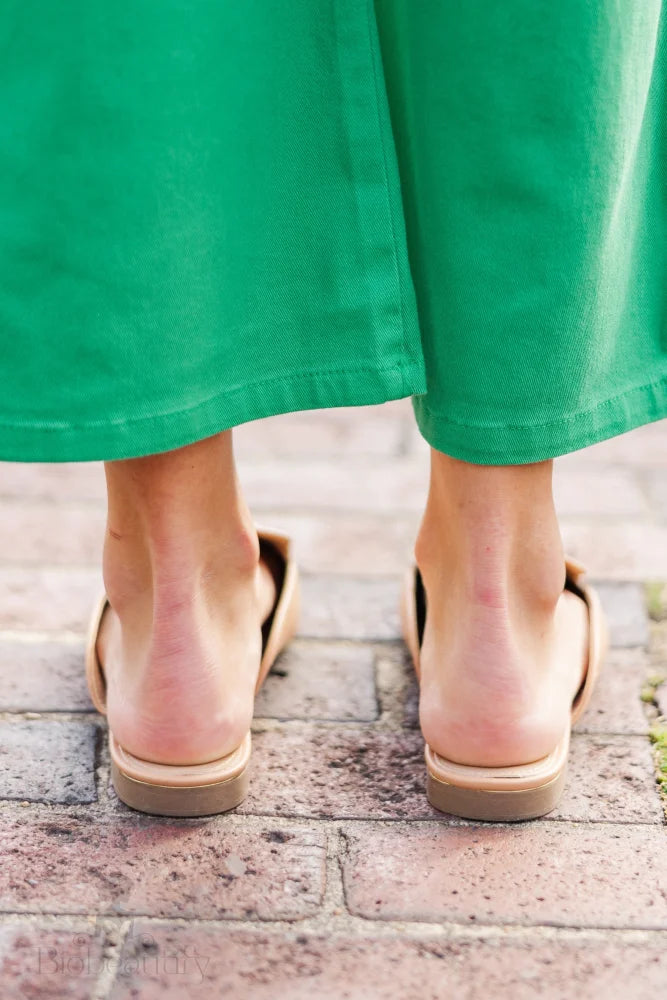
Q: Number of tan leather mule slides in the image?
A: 2